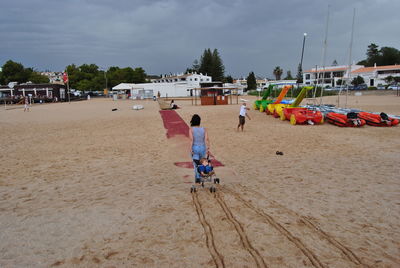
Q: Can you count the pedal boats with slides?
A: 3